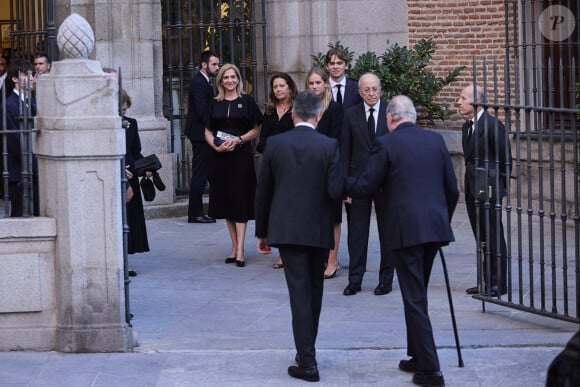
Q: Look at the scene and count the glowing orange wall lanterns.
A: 0